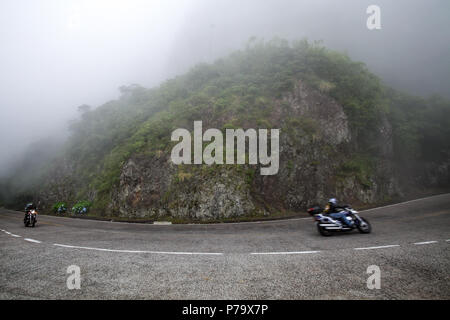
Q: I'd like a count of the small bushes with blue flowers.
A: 2